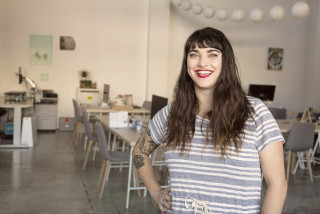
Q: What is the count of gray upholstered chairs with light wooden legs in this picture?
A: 4